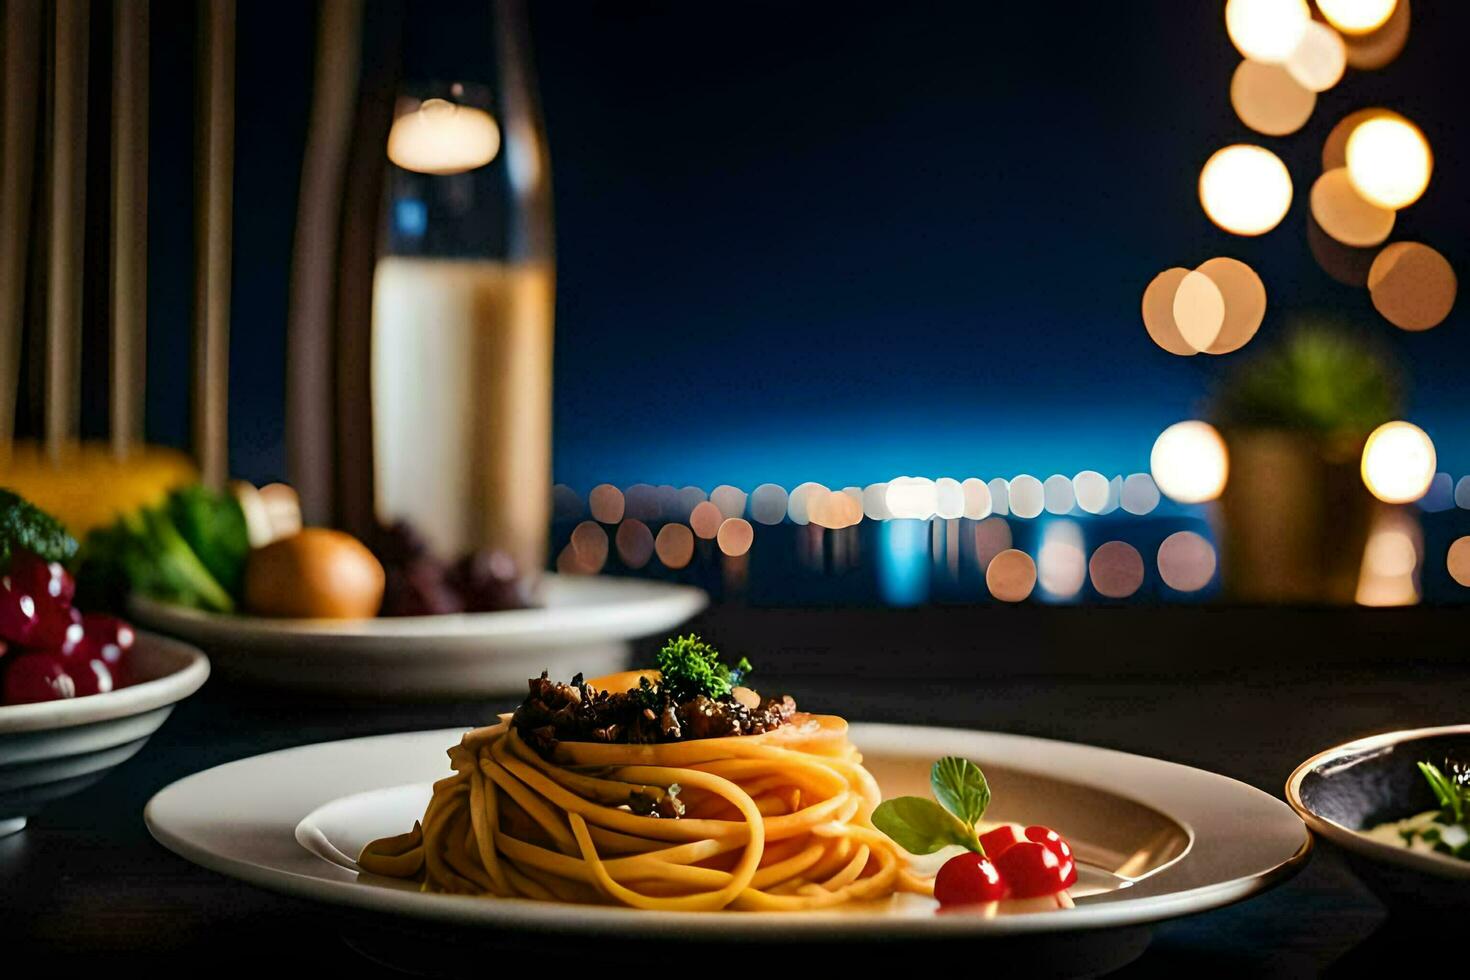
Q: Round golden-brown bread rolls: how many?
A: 1